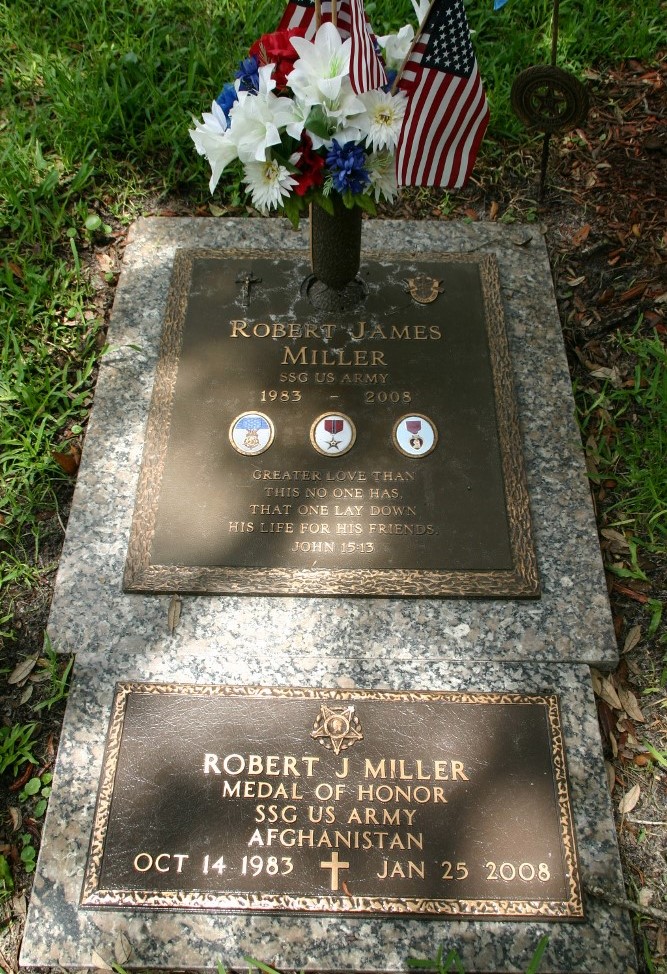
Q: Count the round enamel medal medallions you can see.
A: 3